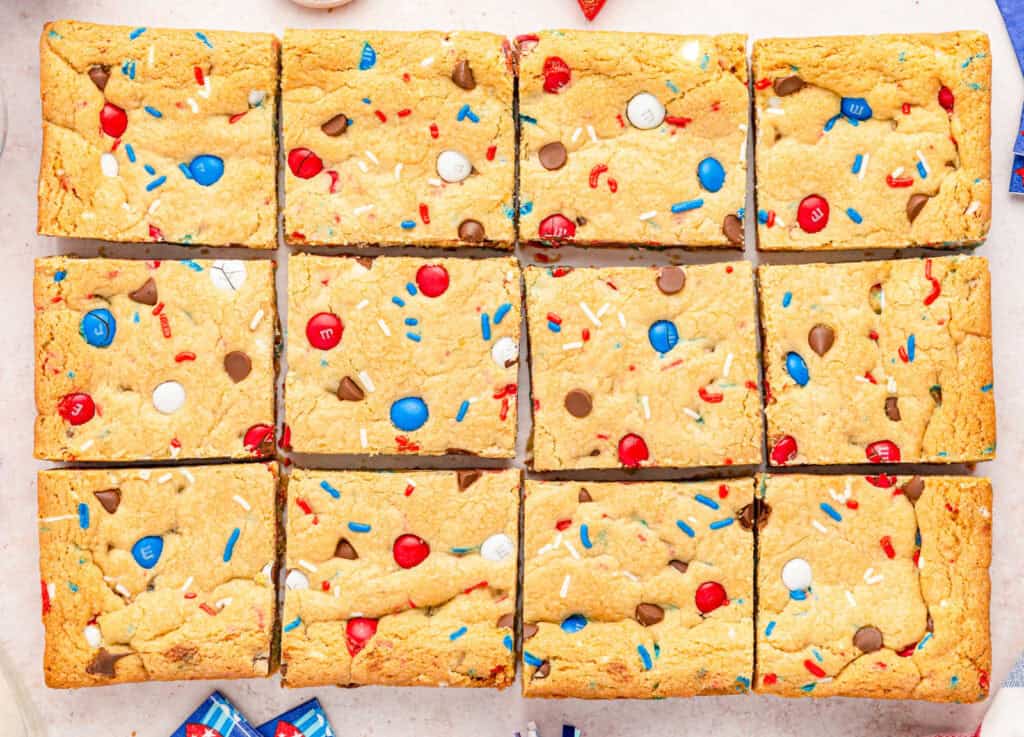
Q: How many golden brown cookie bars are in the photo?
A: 12